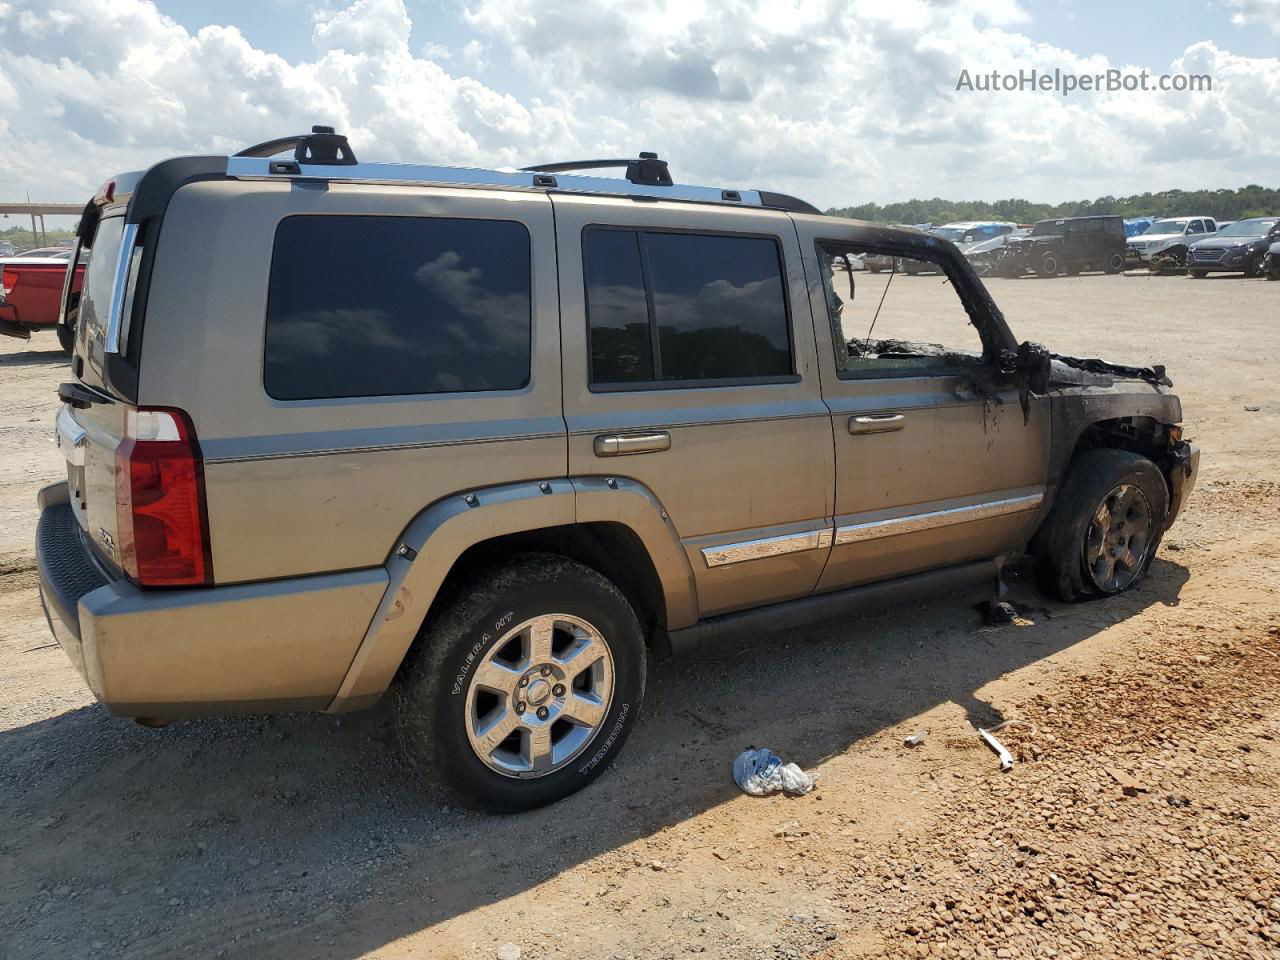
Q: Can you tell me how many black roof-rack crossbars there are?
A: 2